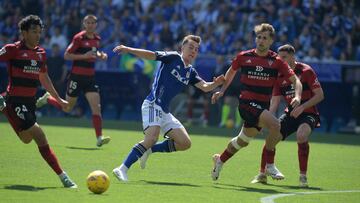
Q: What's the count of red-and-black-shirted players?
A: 4